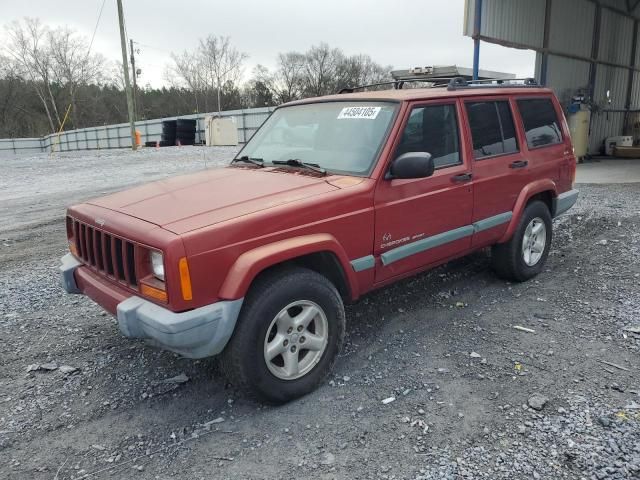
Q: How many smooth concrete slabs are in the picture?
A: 1